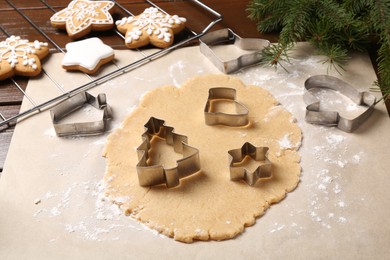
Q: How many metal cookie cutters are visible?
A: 6